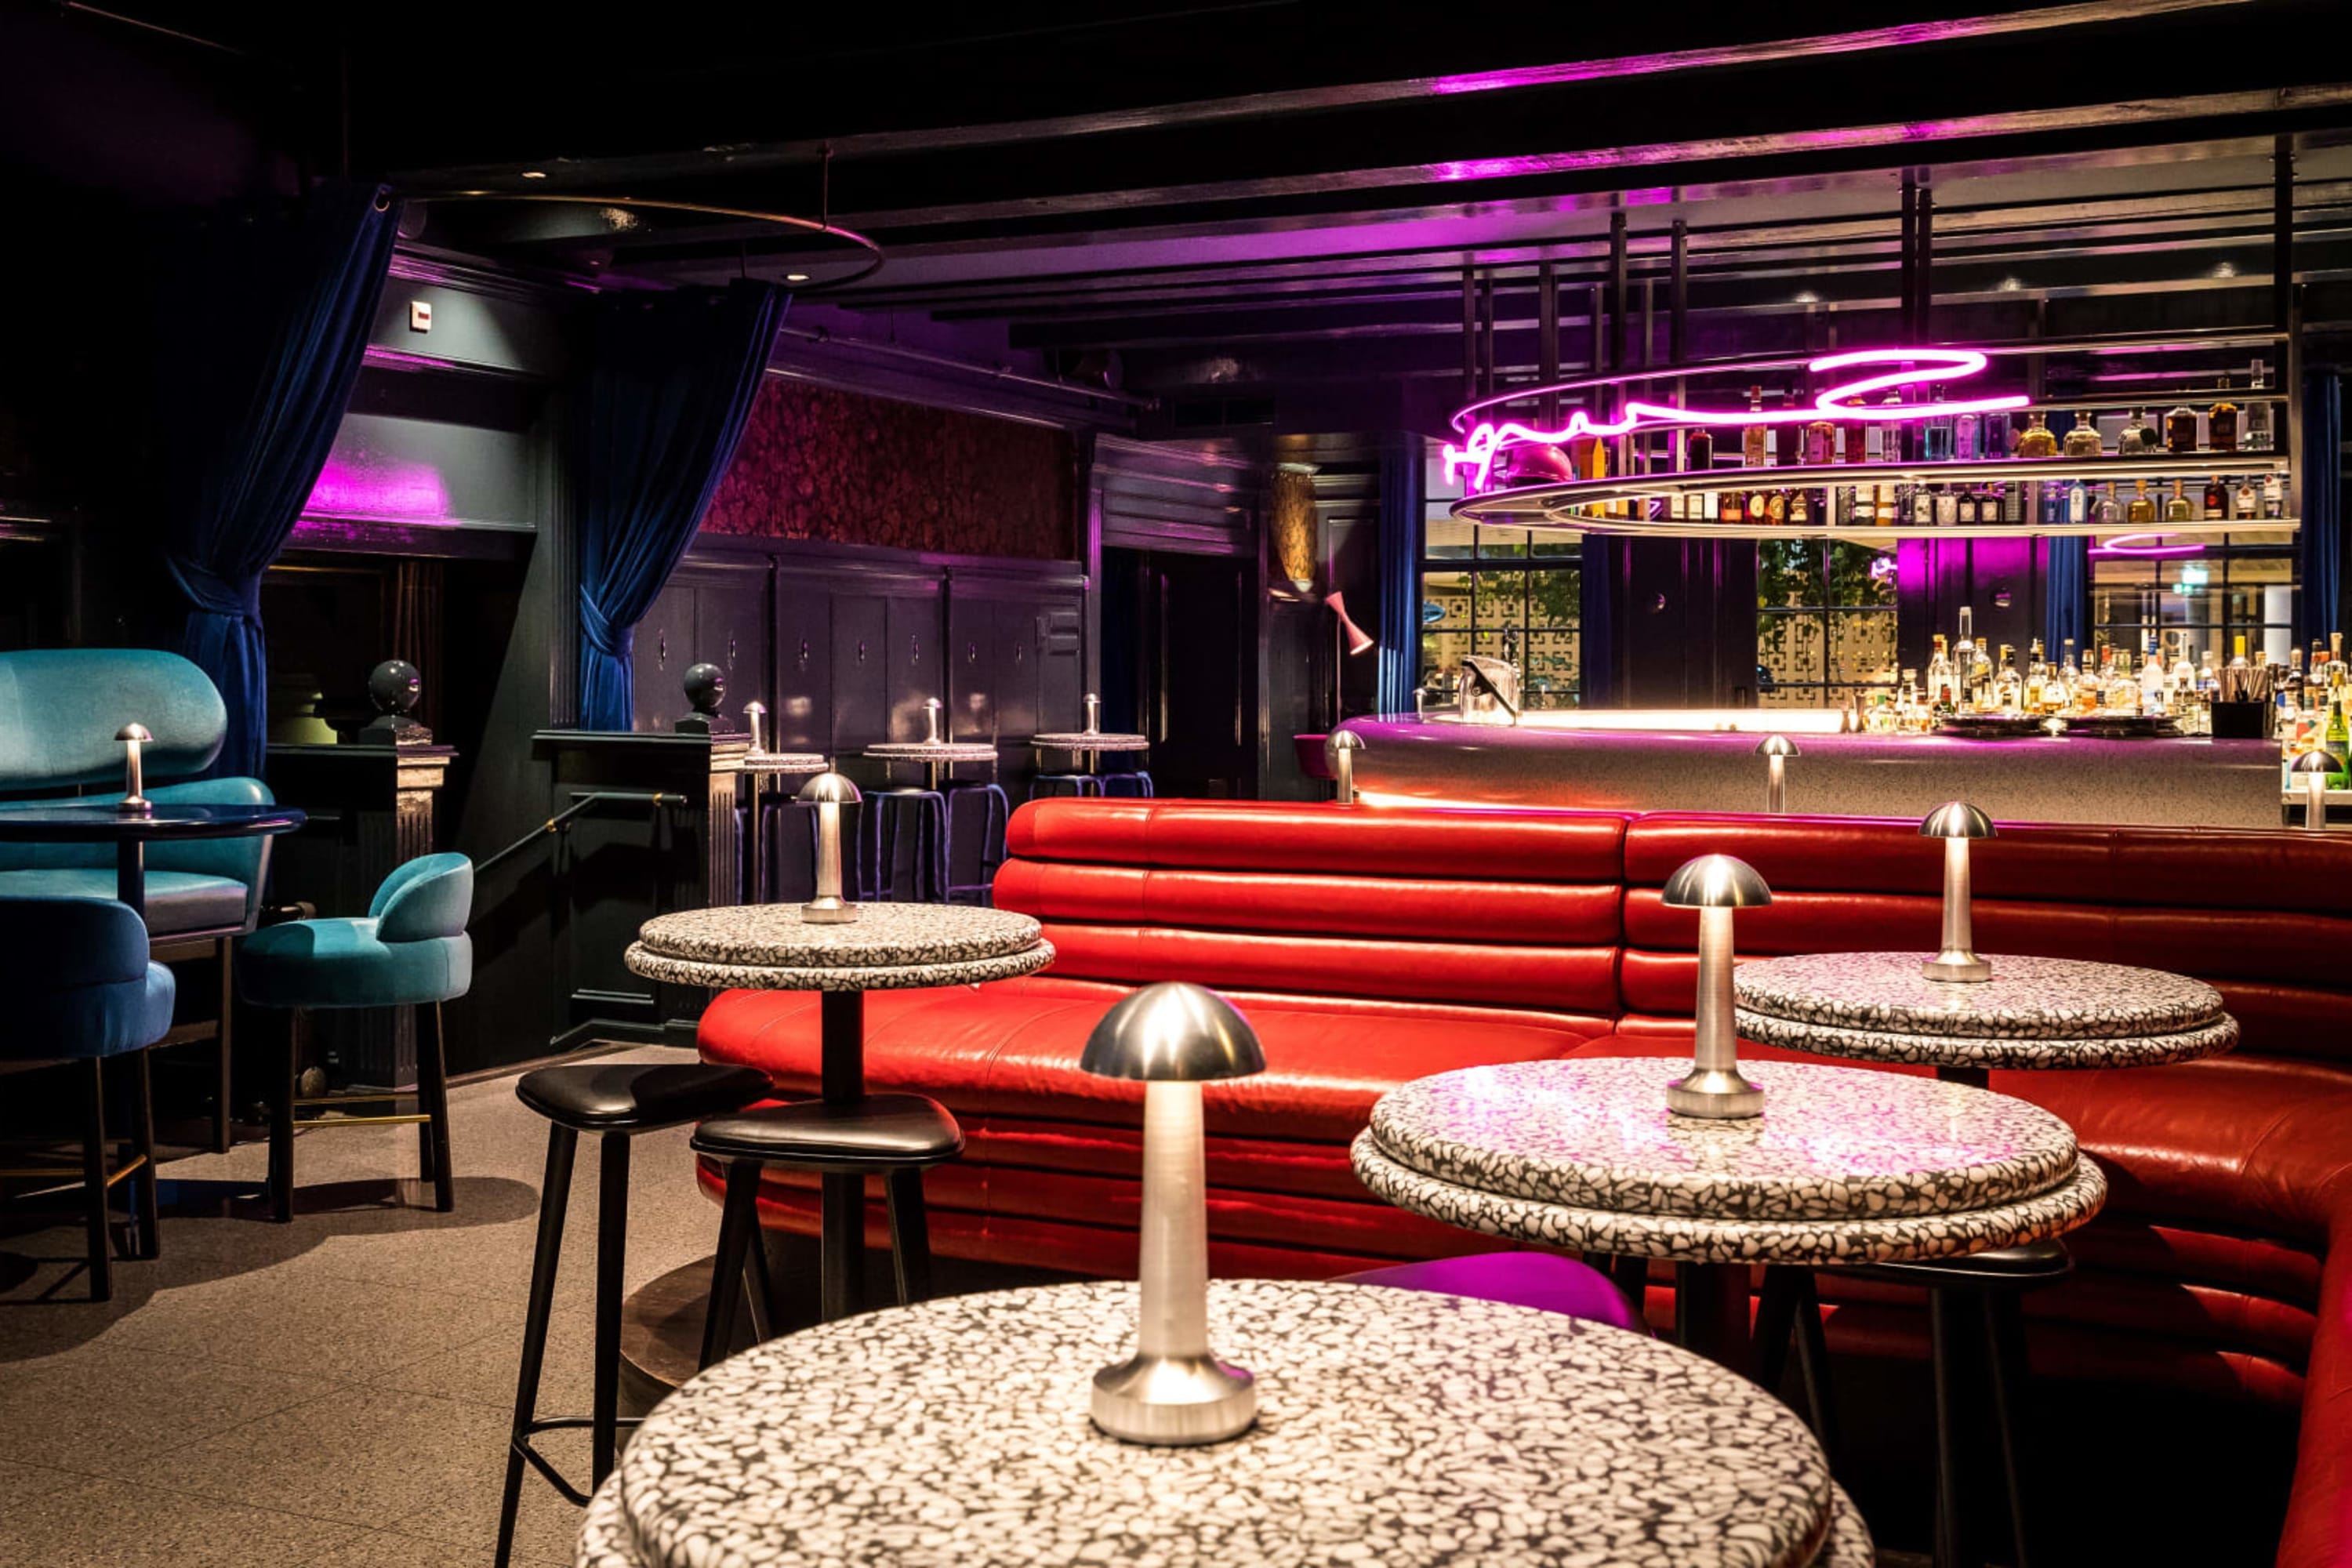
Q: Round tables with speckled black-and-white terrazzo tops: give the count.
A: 7